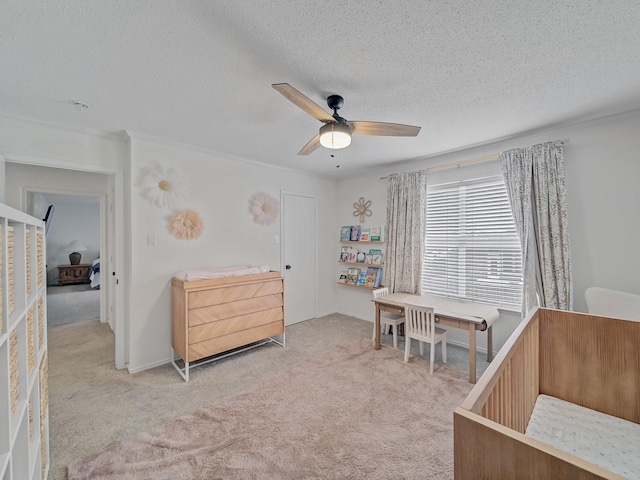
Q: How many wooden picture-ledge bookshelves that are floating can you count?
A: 3